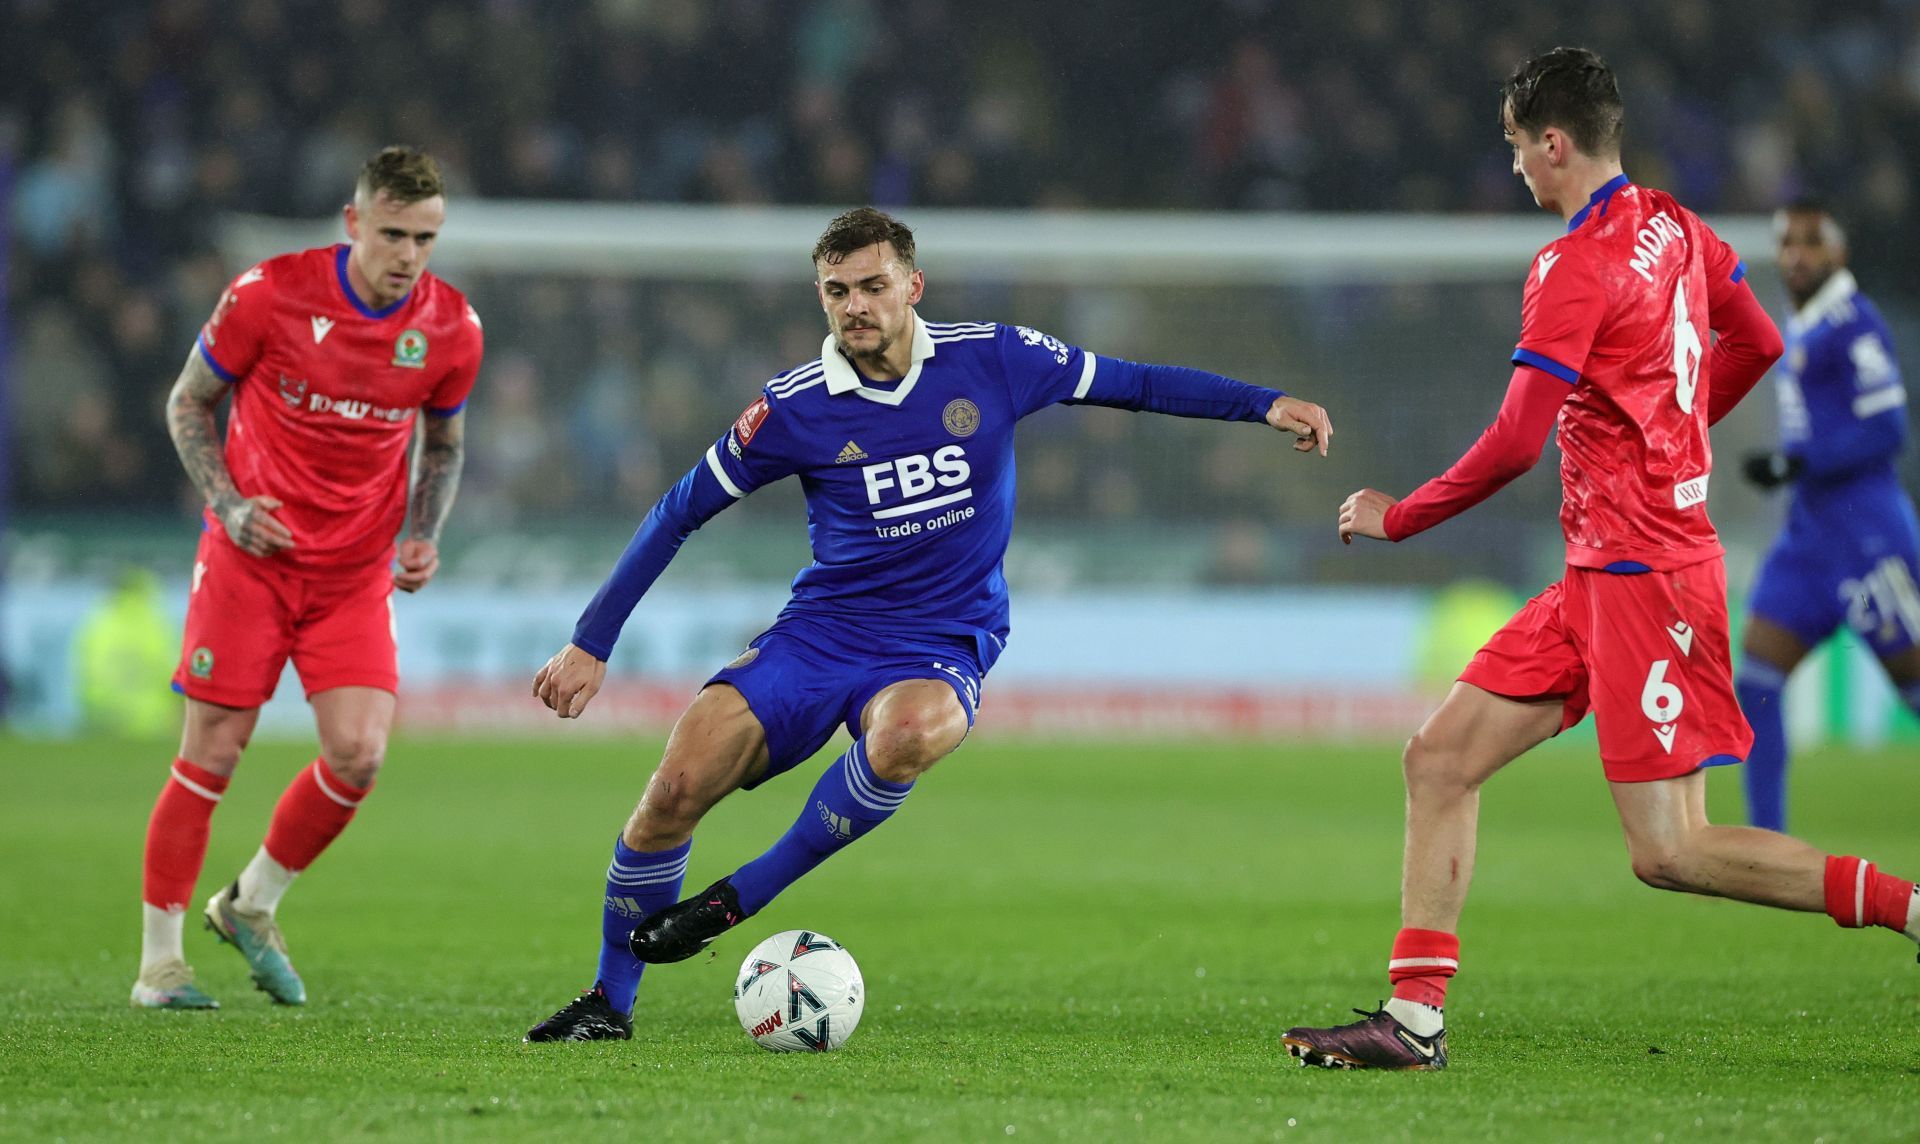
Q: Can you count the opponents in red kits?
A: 2